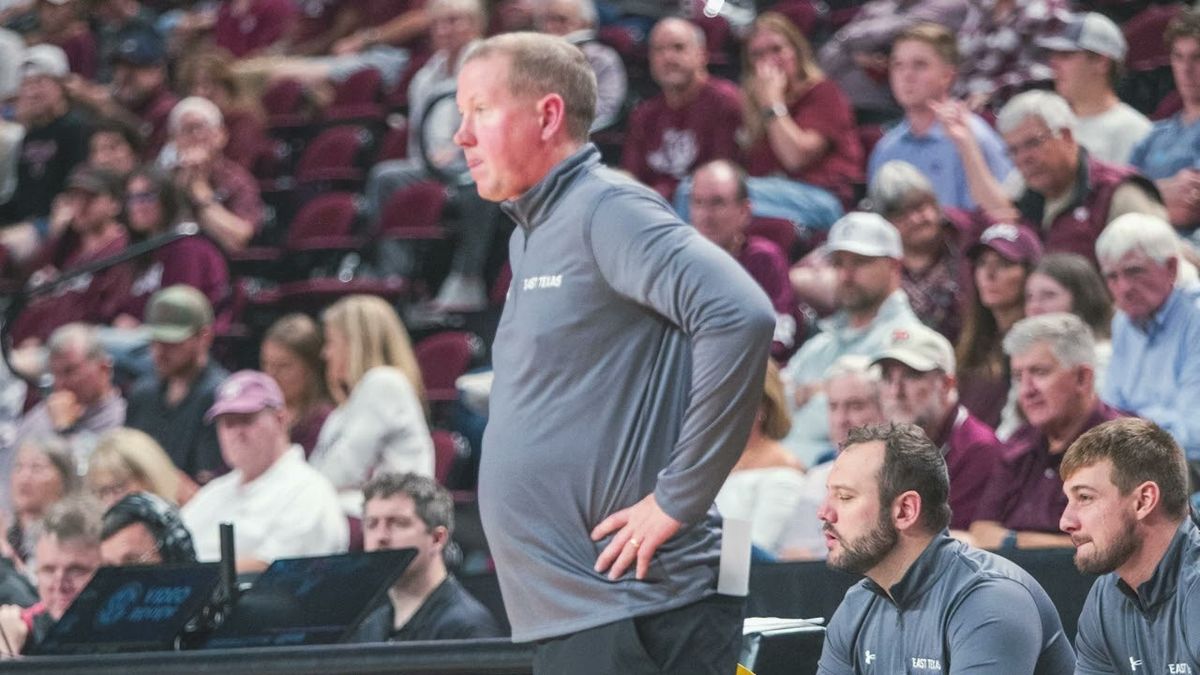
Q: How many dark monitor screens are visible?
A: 2